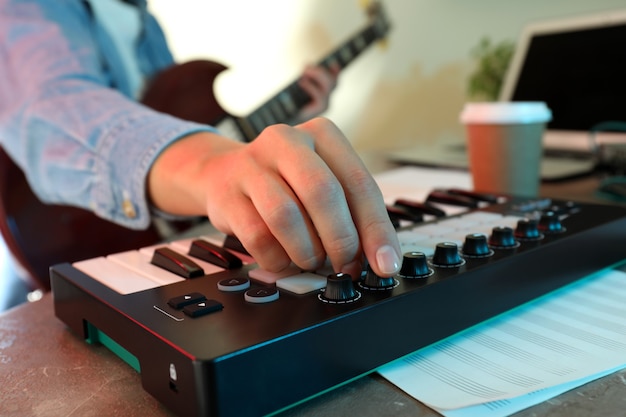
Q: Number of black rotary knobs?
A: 8